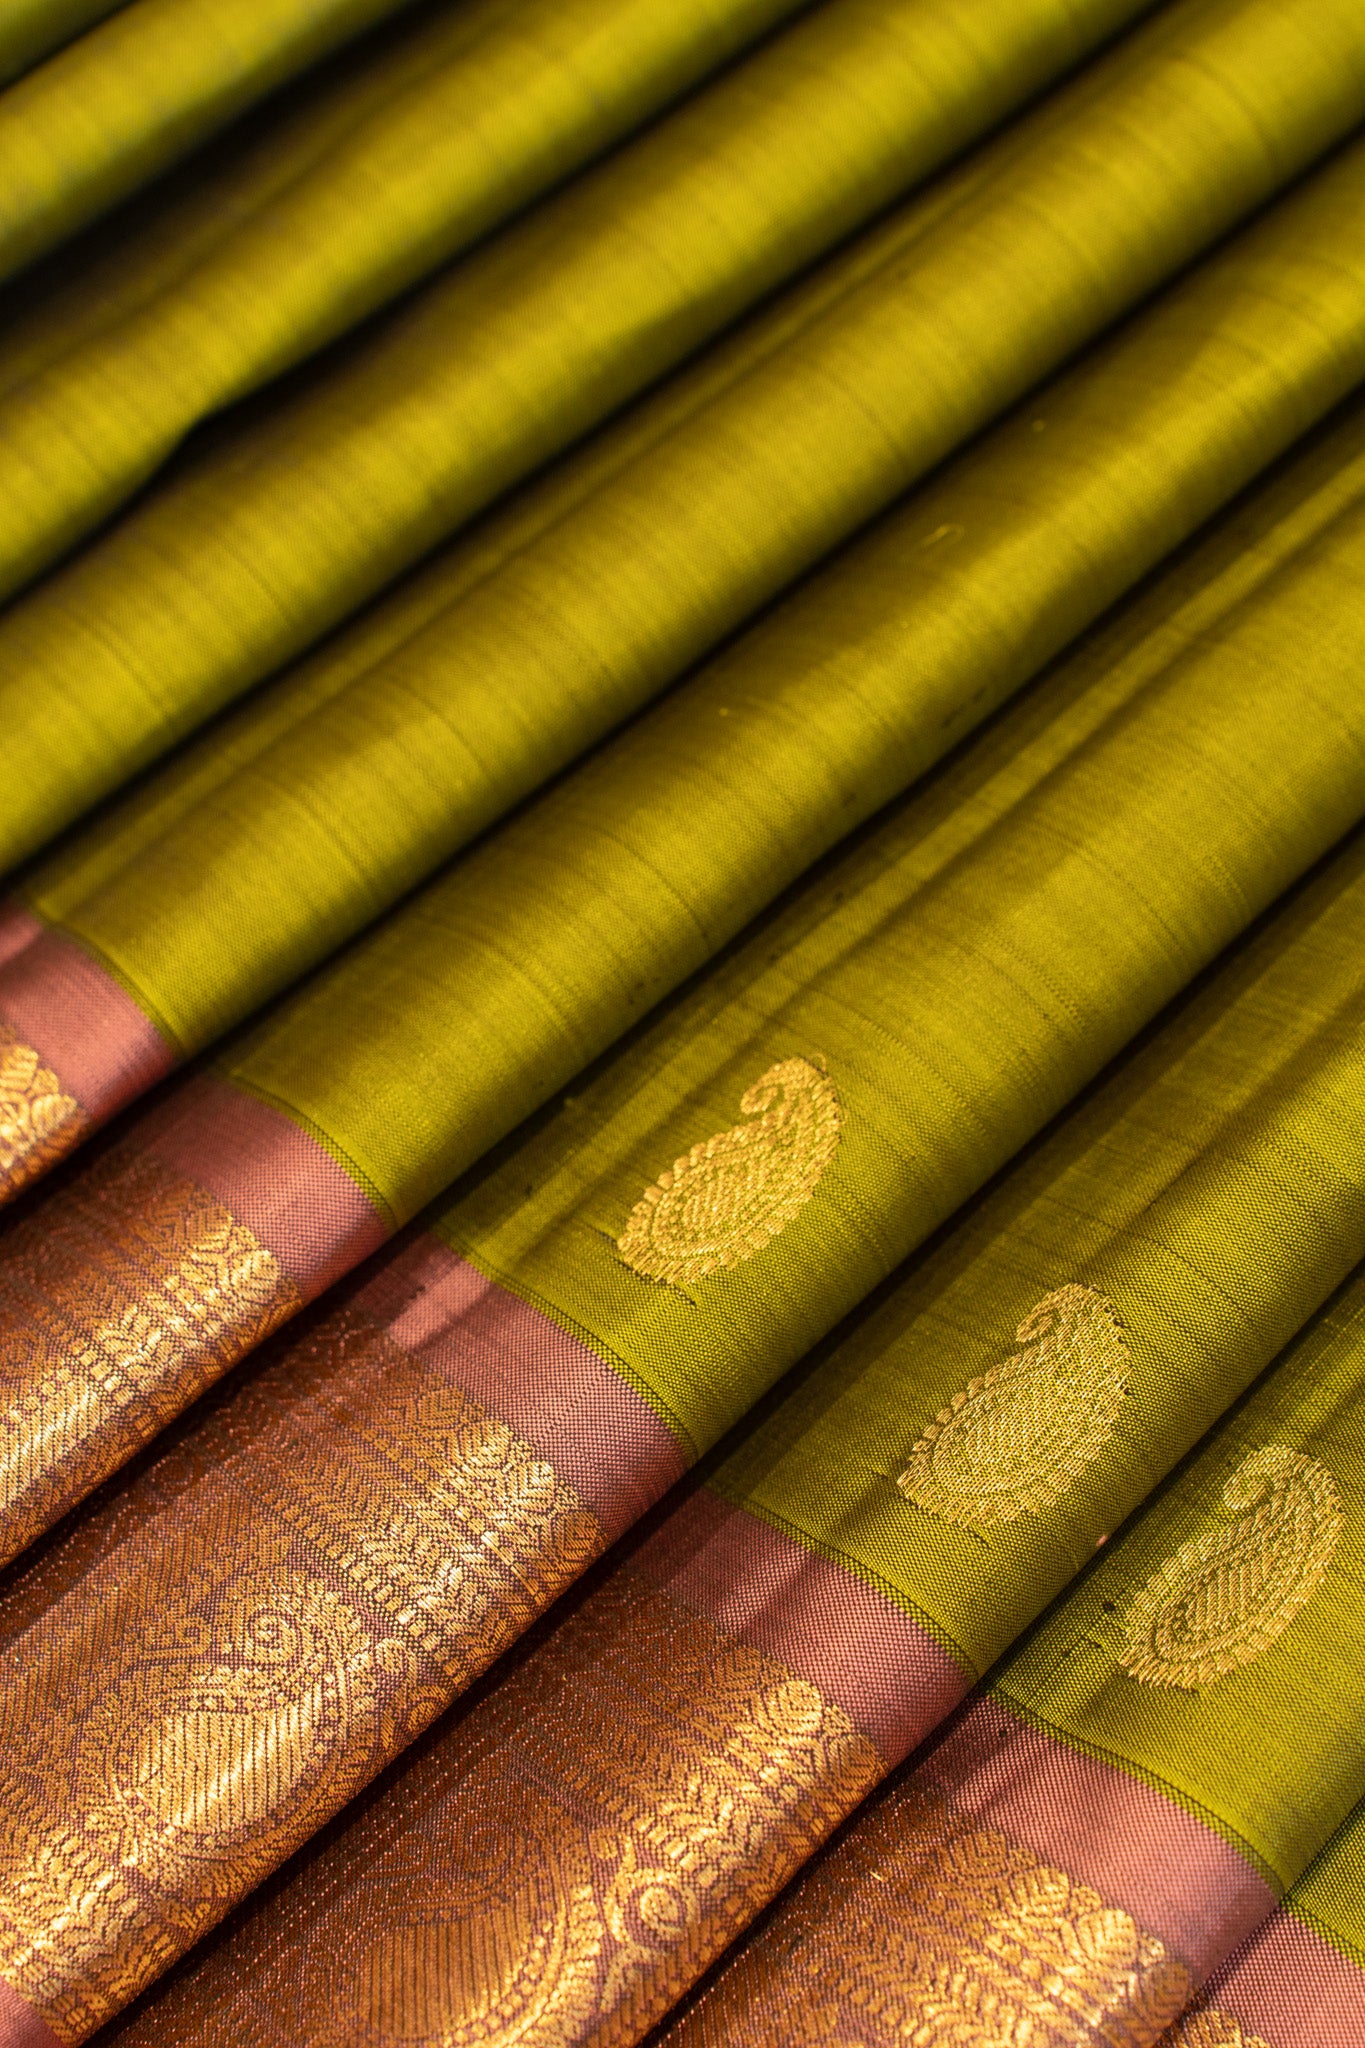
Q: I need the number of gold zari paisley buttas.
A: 3